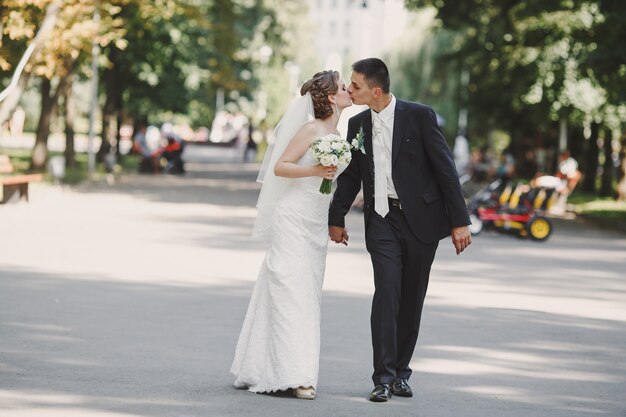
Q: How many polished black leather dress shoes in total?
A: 2